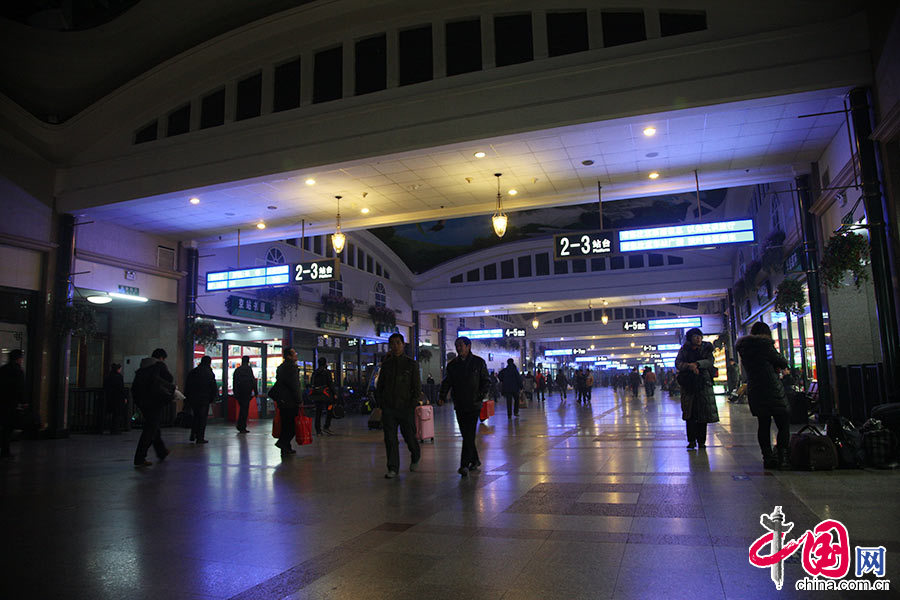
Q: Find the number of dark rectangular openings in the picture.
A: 13